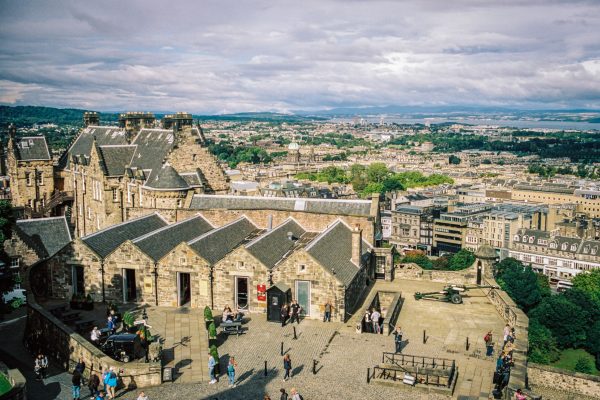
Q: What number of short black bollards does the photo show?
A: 7